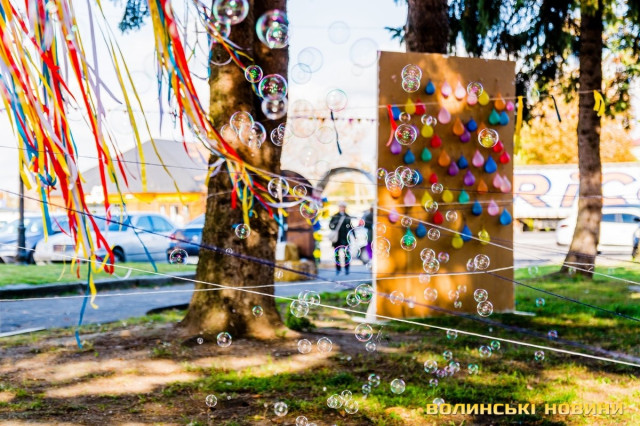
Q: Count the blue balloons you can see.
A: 12